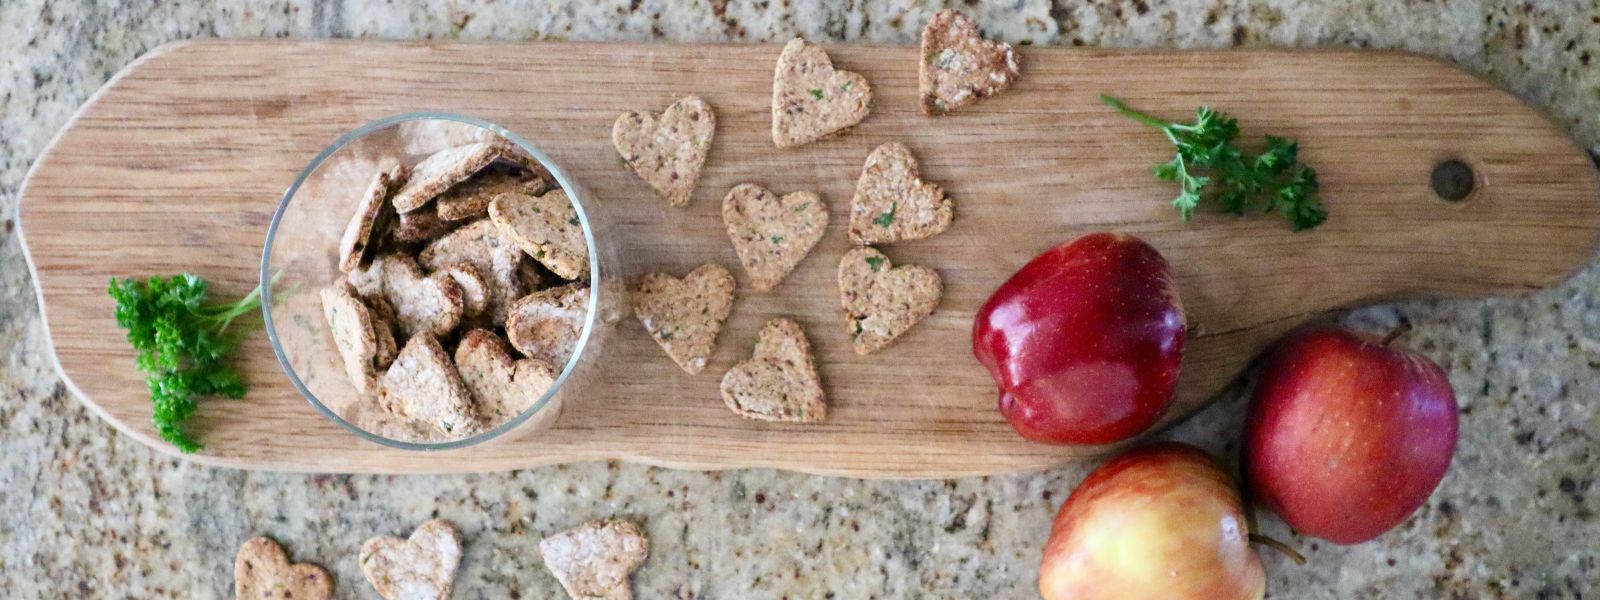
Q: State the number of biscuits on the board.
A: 8